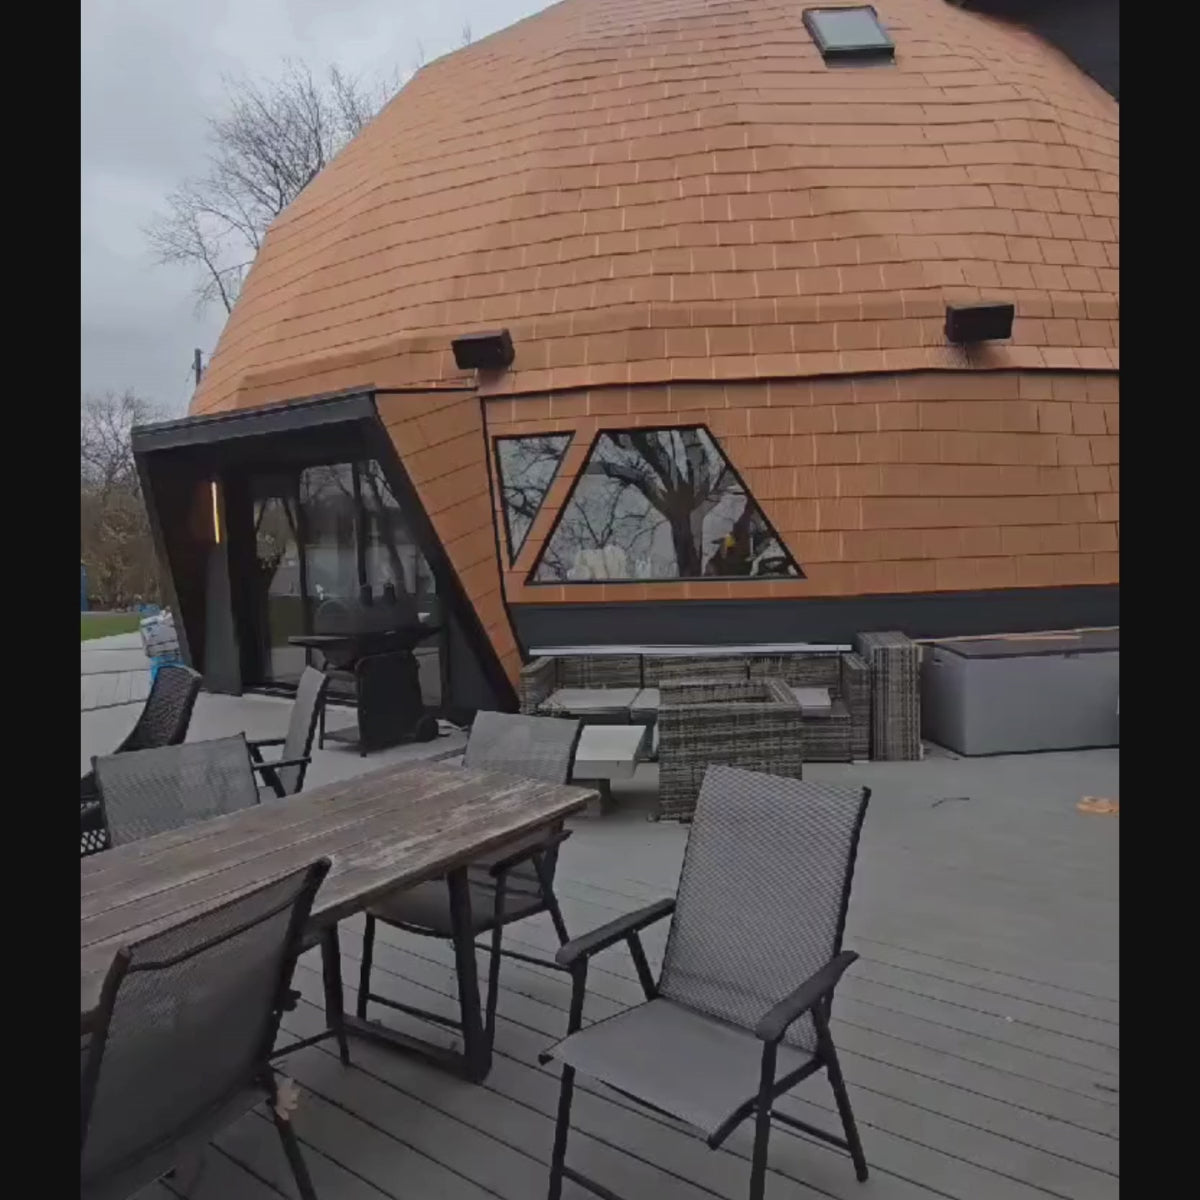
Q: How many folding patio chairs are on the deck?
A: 5